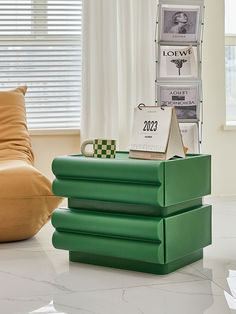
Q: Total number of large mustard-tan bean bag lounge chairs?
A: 1